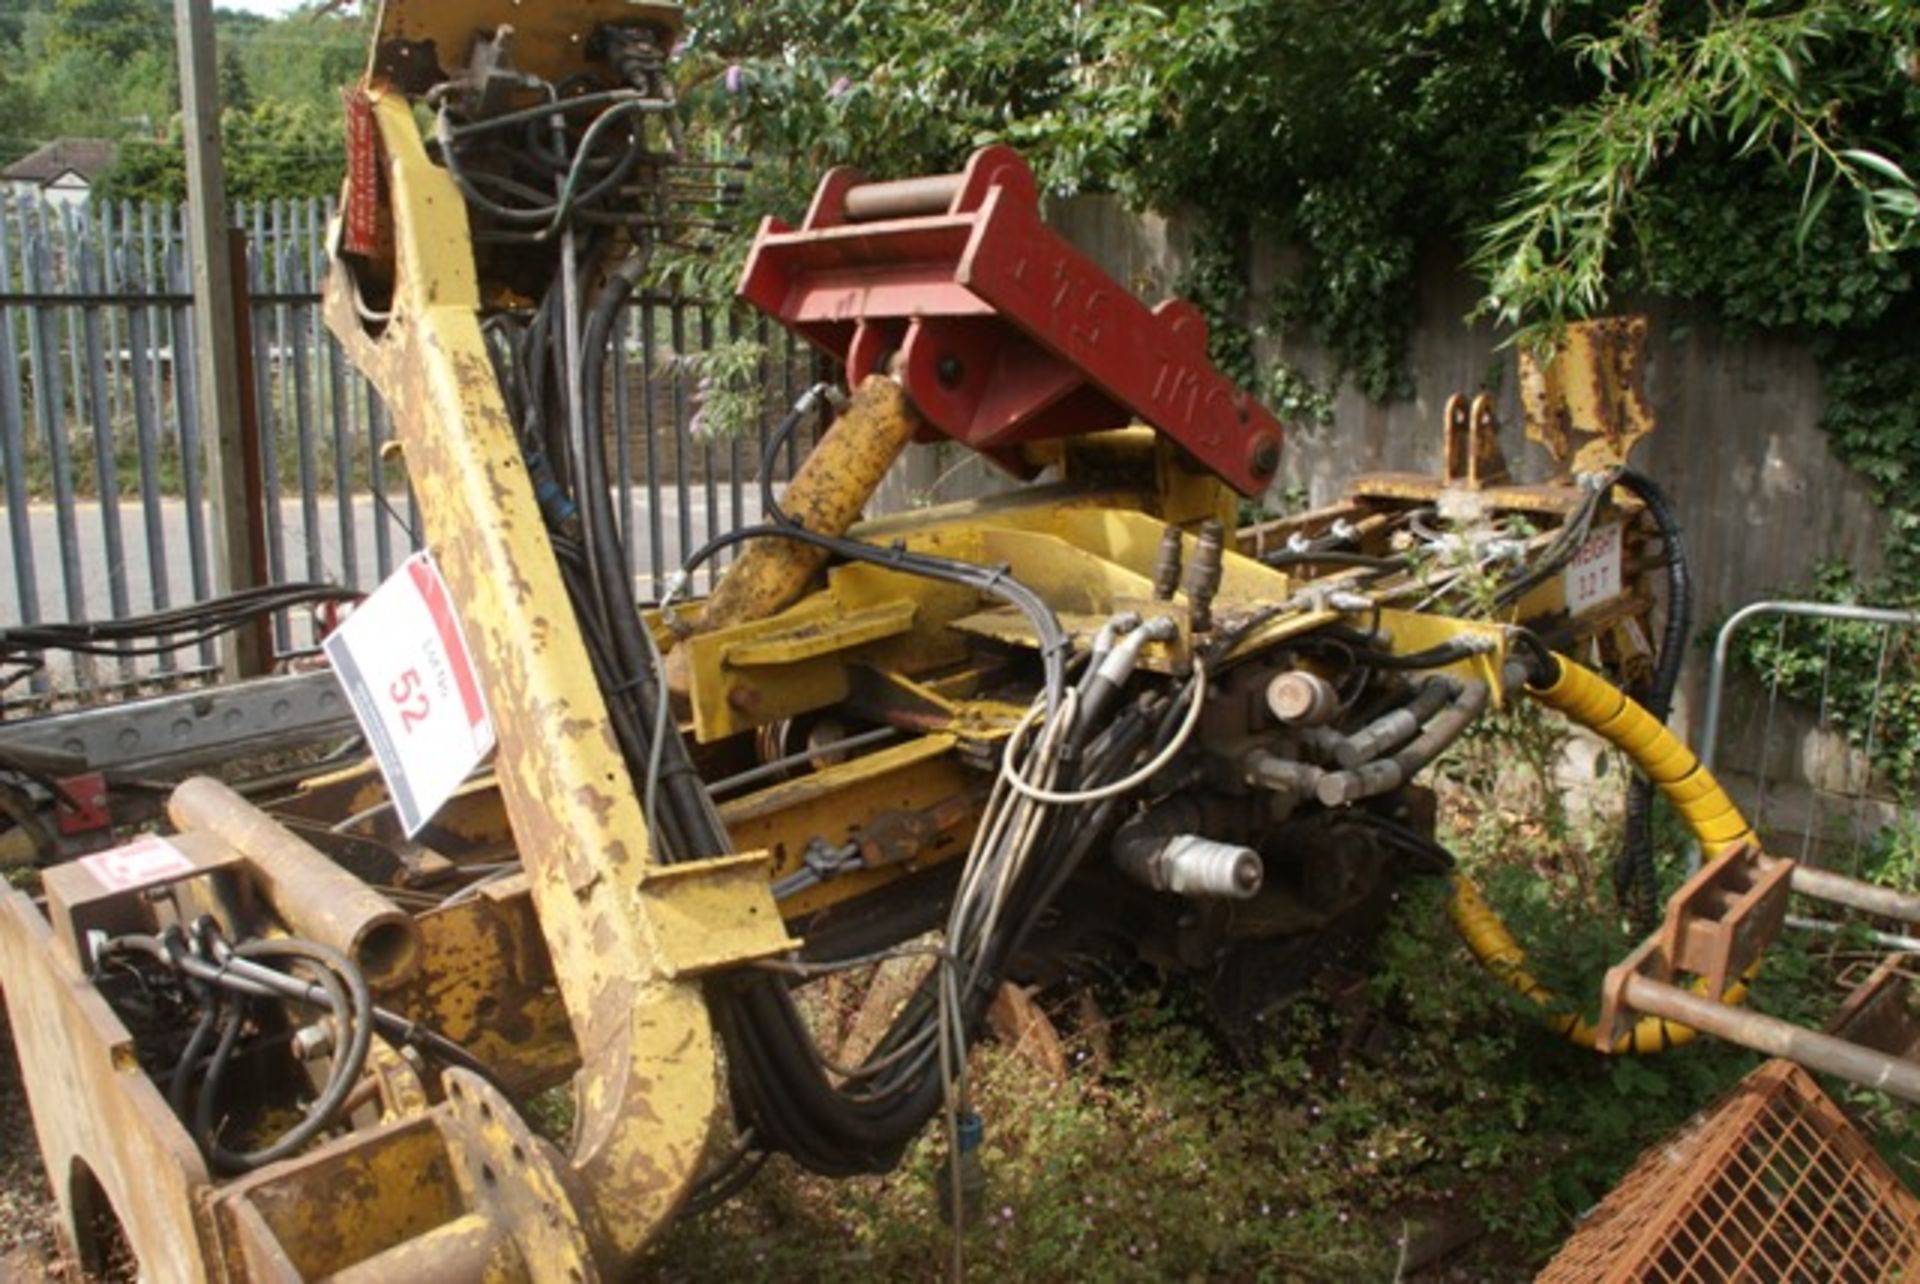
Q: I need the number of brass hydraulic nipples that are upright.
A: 2